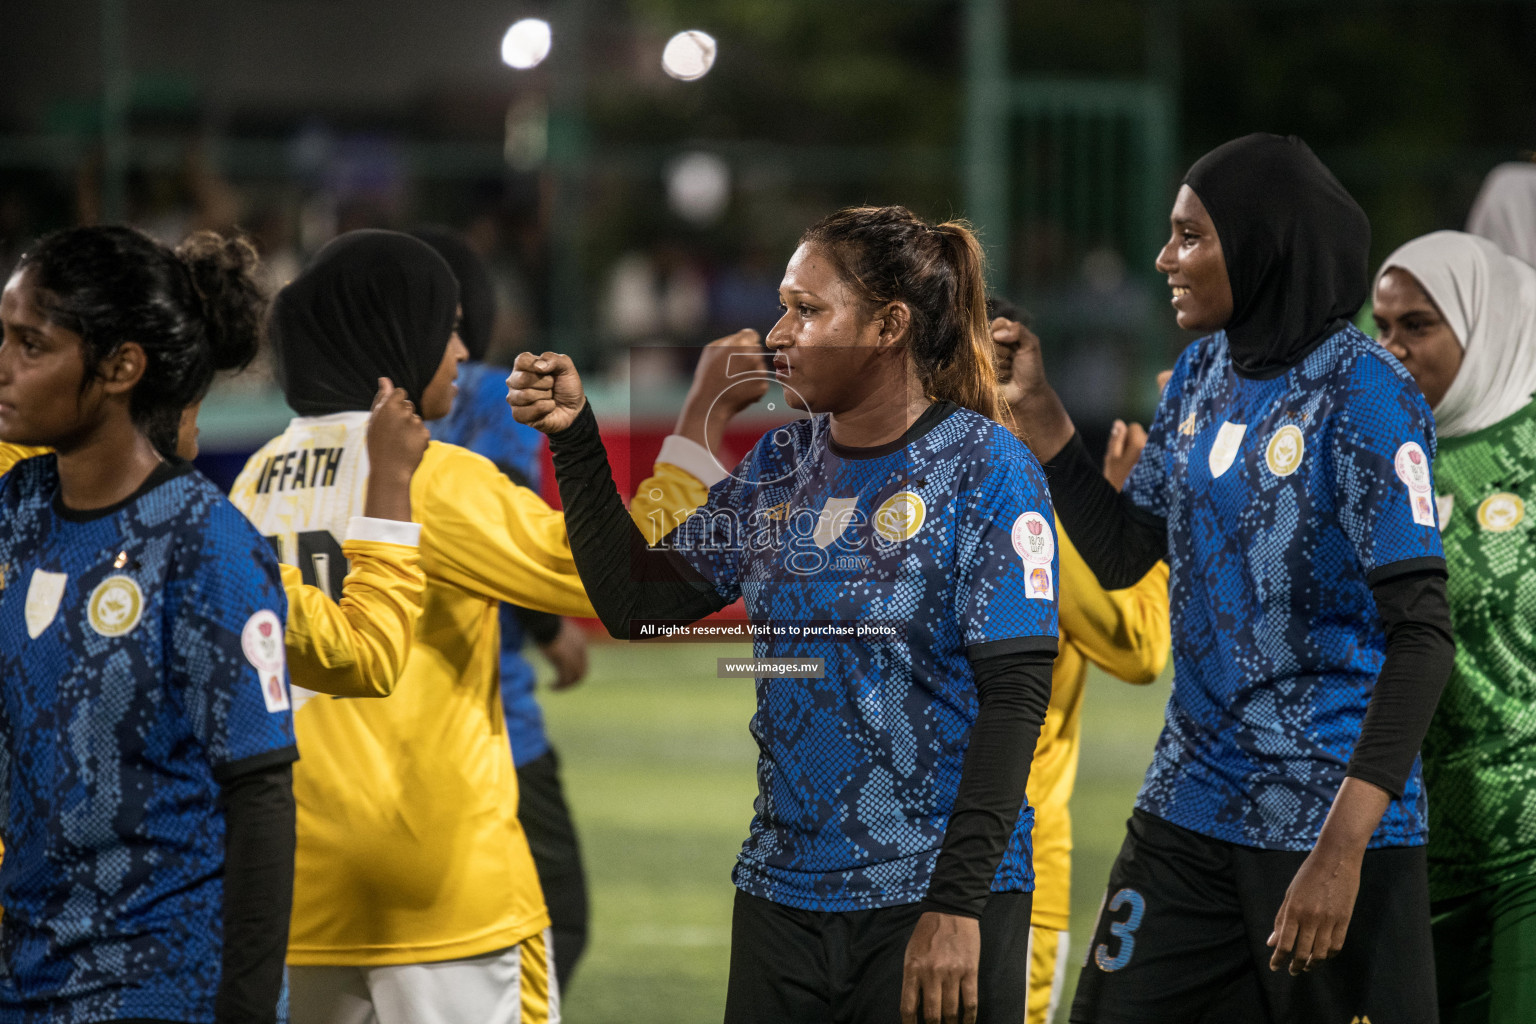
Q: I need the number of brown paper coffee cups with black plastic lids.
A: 0